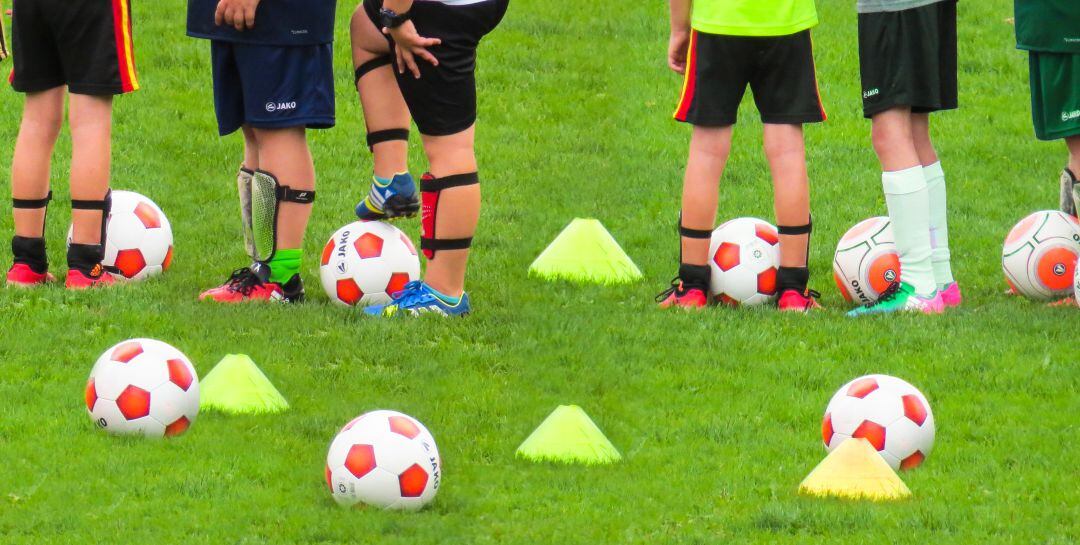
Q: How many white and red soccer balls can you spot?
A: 8